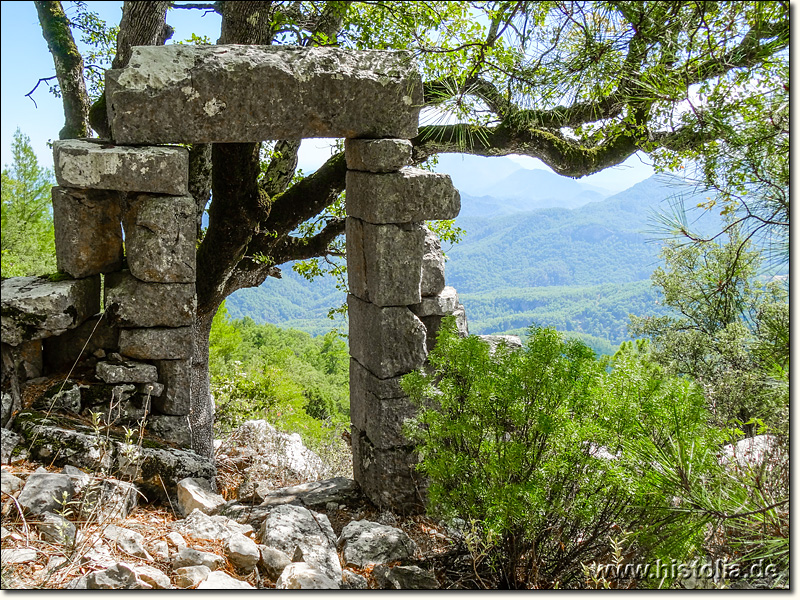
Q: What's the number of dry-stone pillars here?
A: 2